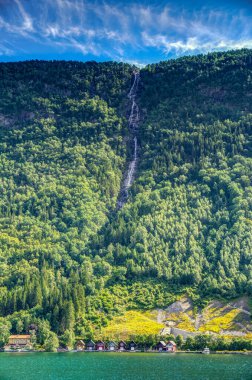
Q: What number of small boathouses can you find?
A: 8